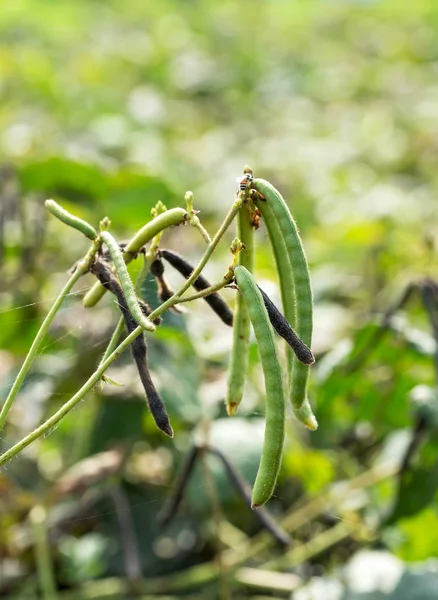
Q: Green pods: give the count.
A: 7